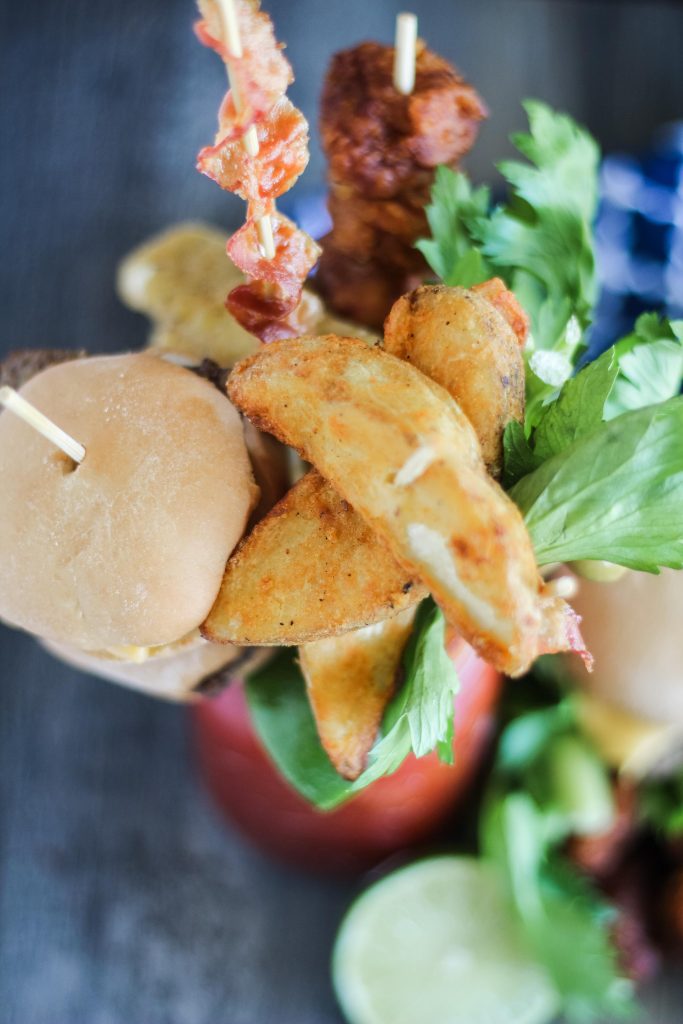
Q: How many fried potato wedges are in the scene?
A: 4